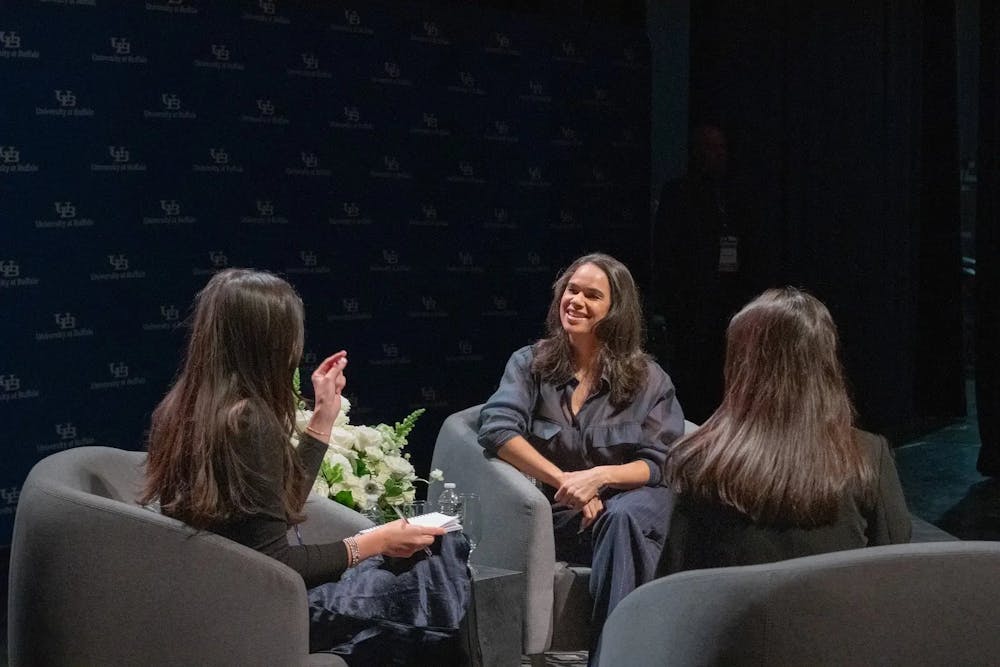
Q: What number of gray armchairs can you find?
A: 3